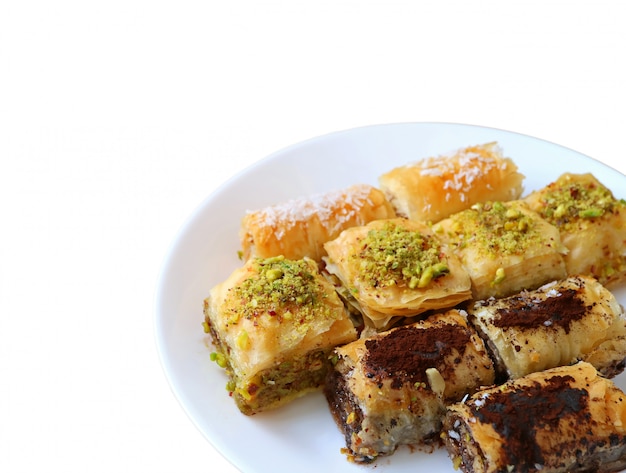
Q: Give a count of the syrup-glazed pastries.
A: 9